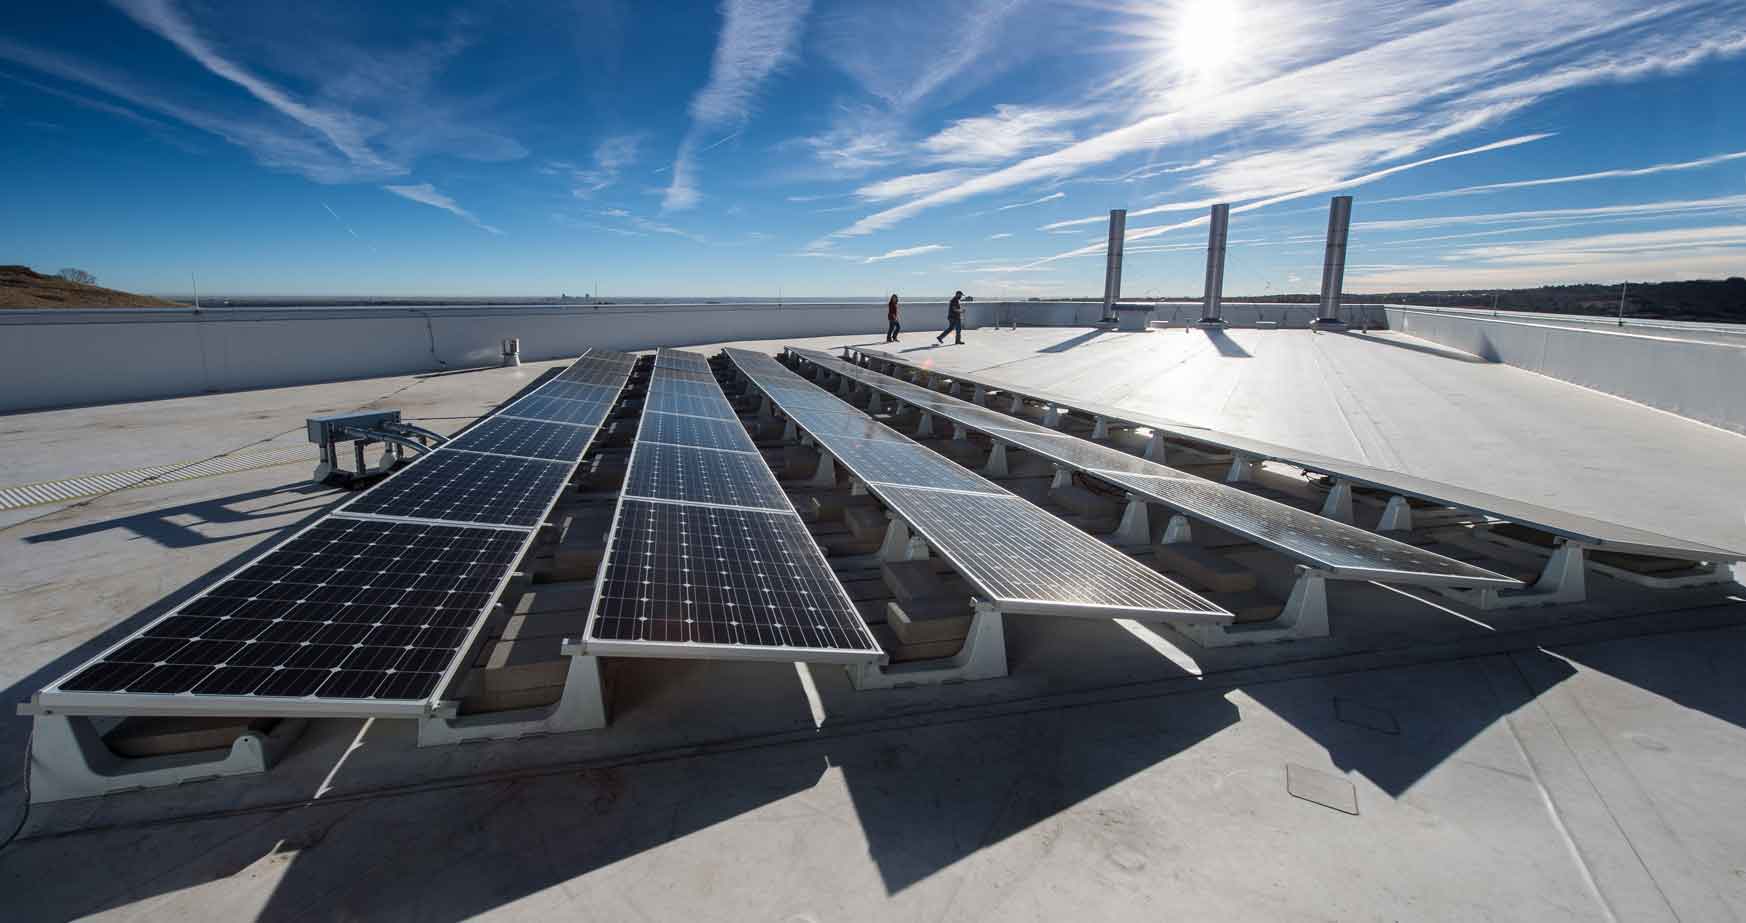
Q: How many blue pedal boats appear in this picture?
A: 0